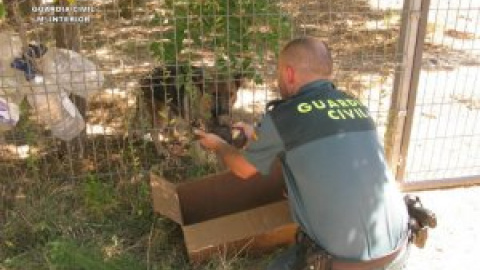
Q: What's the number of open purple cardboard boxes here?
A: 0